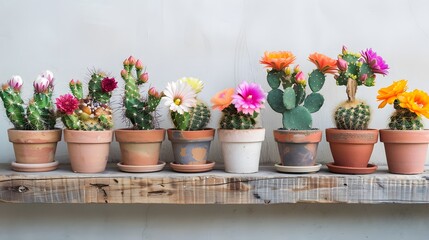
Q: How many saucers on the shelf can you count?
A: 5